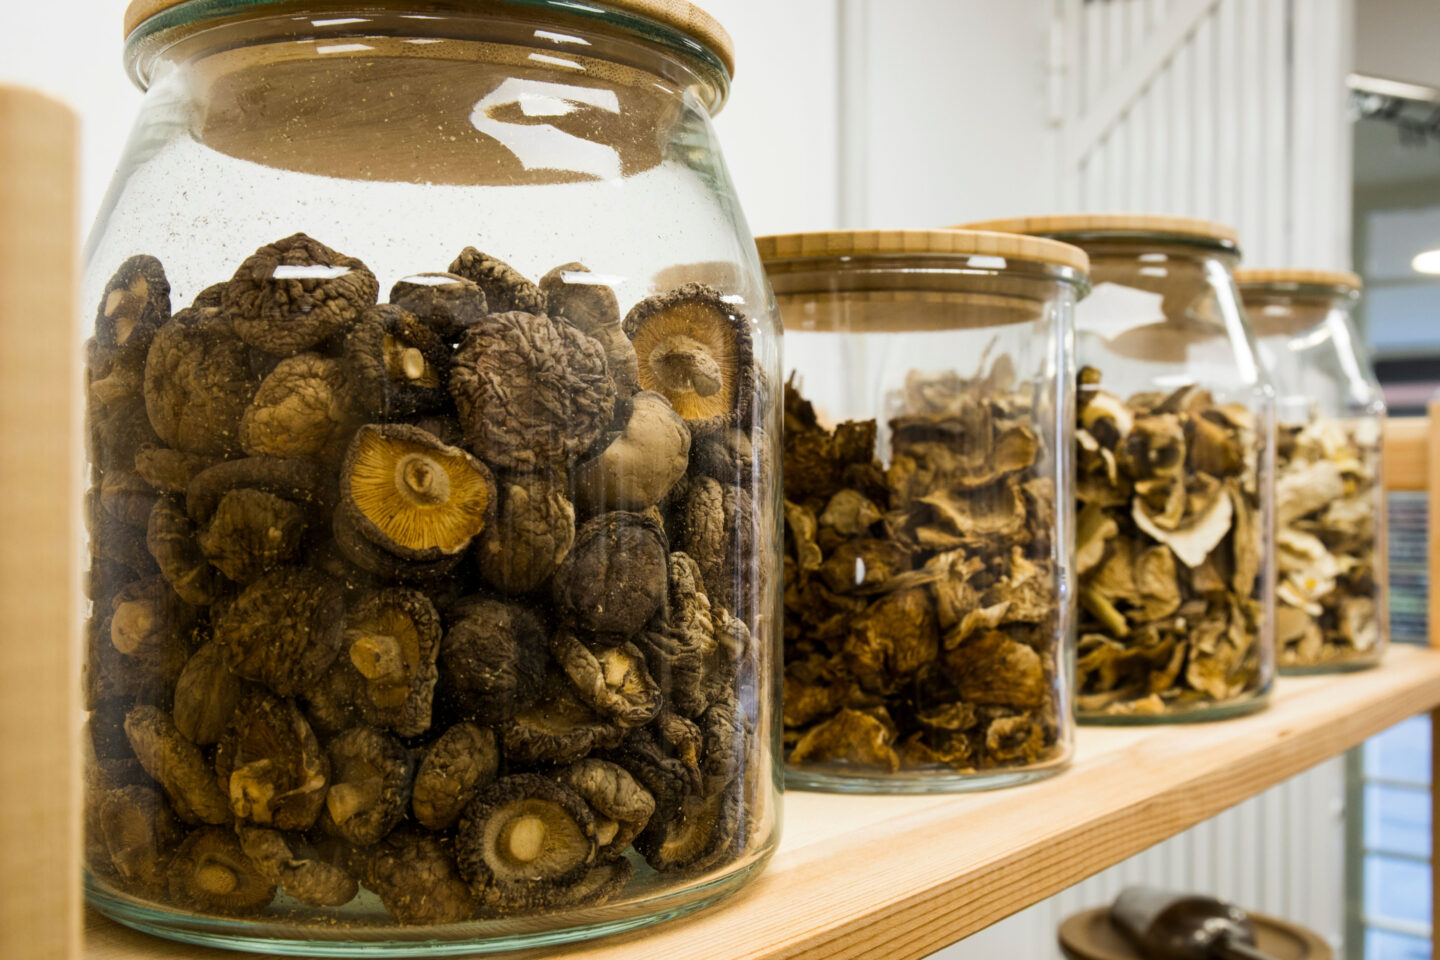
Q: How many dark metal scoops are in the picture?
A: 1